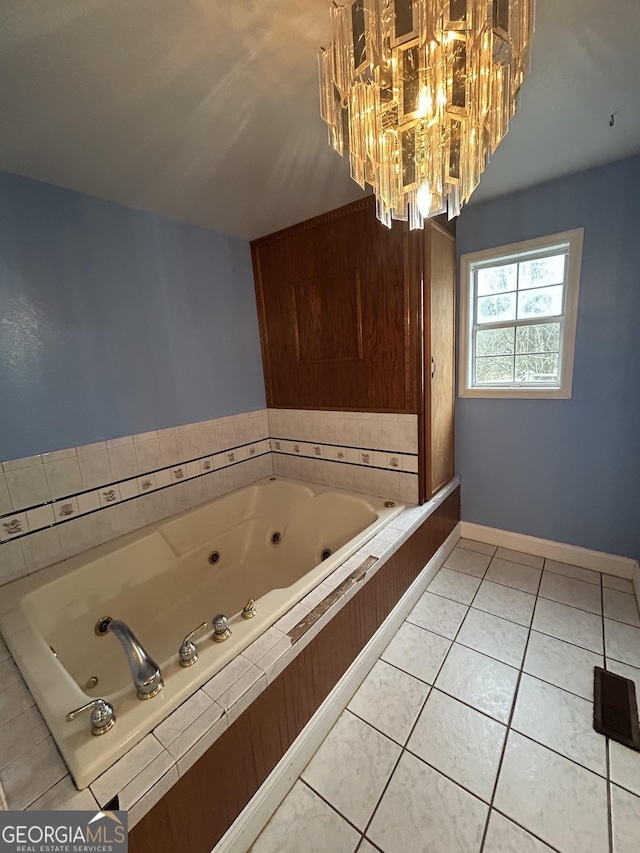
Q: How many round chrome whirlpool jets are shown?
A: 4